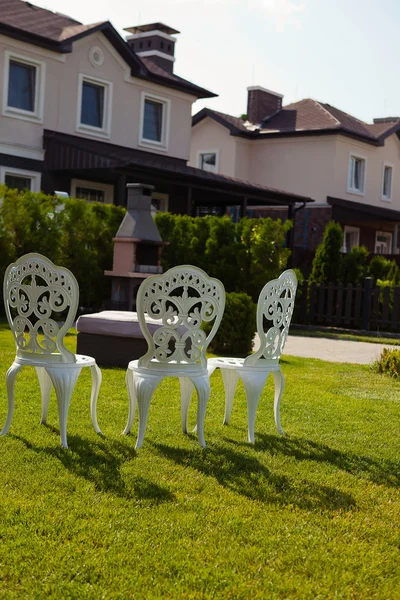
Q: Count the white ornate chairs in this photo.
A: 3